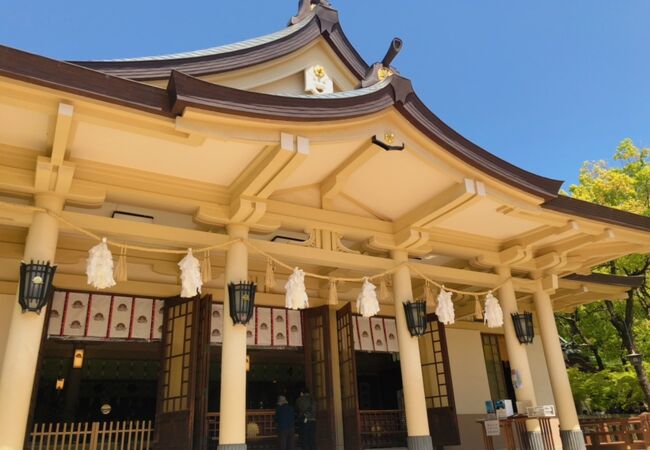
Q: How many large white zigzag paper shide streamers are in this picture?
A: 6